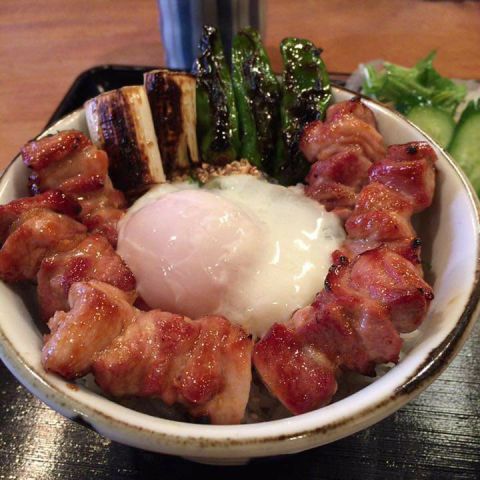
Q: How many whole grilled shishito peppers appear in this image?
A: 3